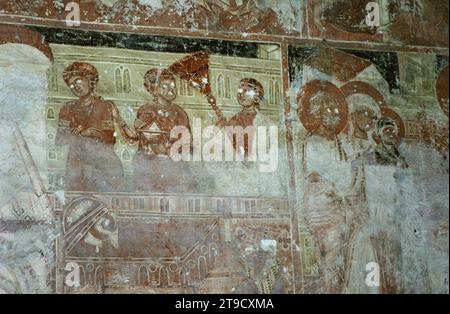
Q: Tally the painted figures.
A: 6